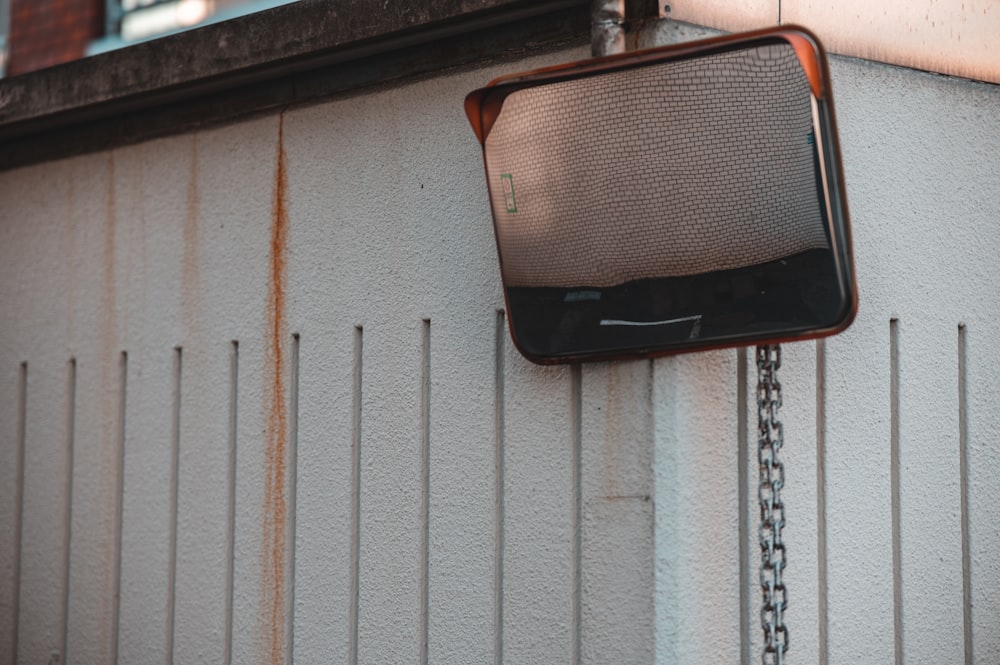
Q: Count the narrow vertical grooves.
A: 14